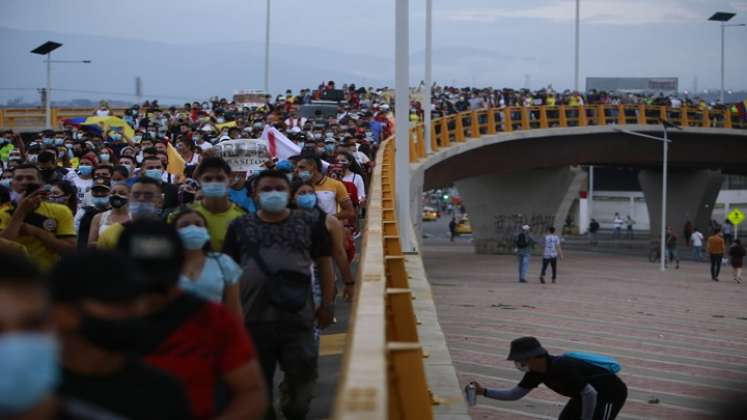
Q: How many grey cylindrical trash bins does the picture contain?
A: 0